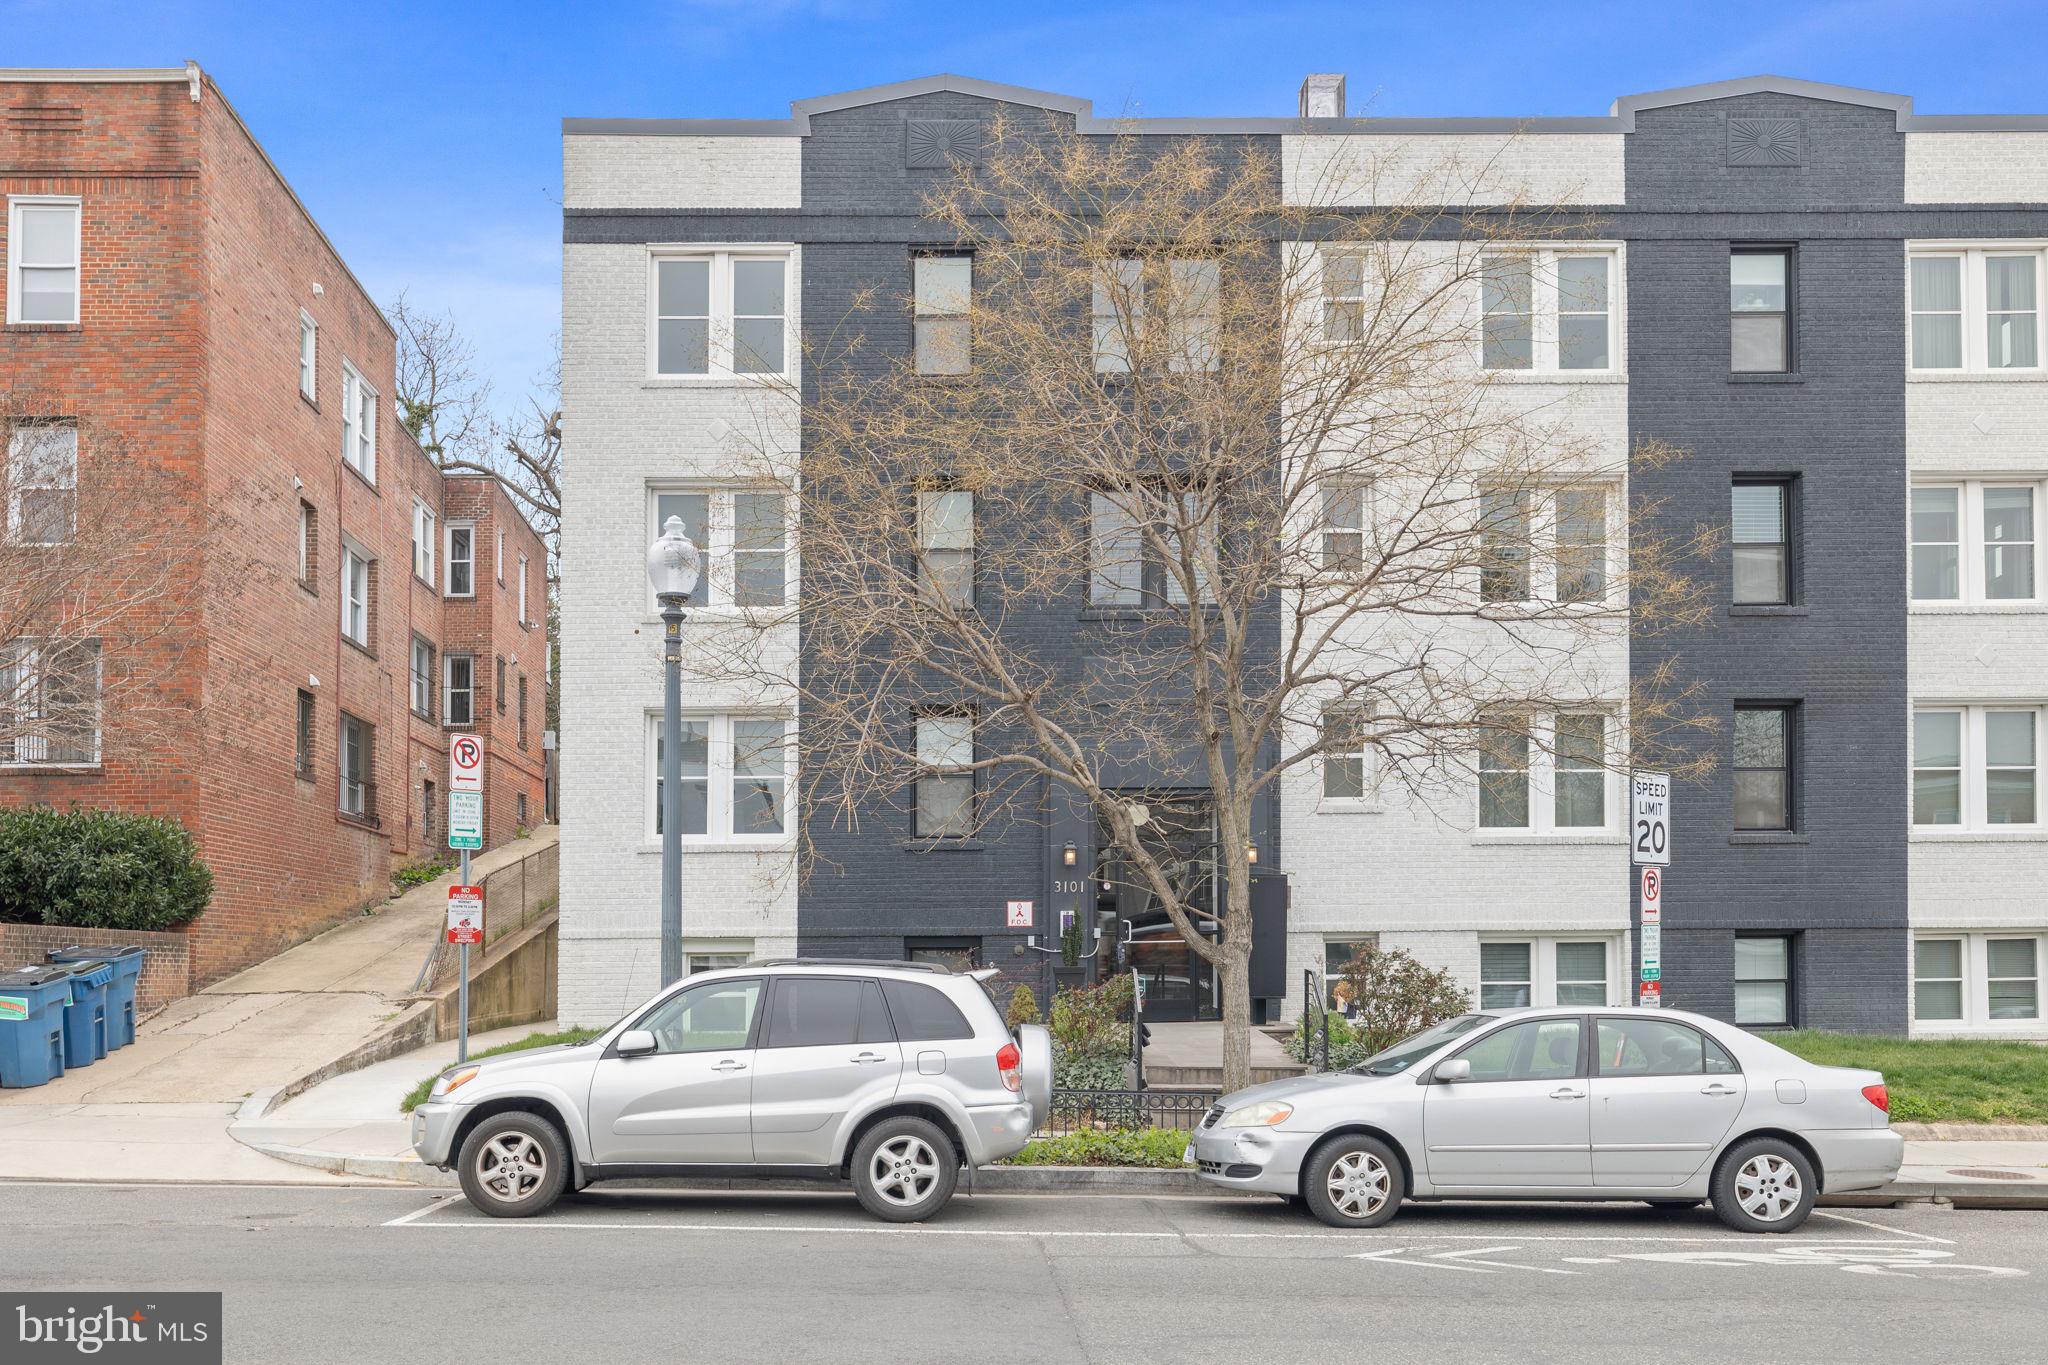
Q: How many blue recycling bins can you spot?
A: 3